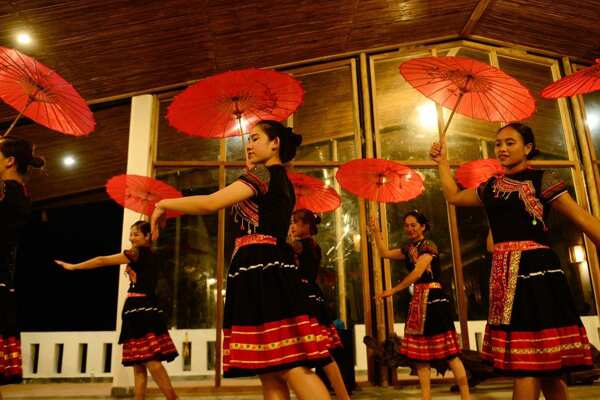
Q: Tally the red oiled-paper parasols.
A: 8